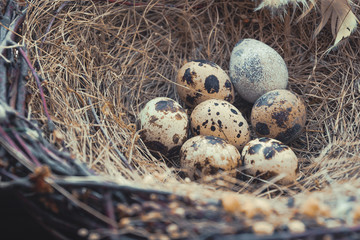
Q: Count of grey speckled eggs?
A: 1